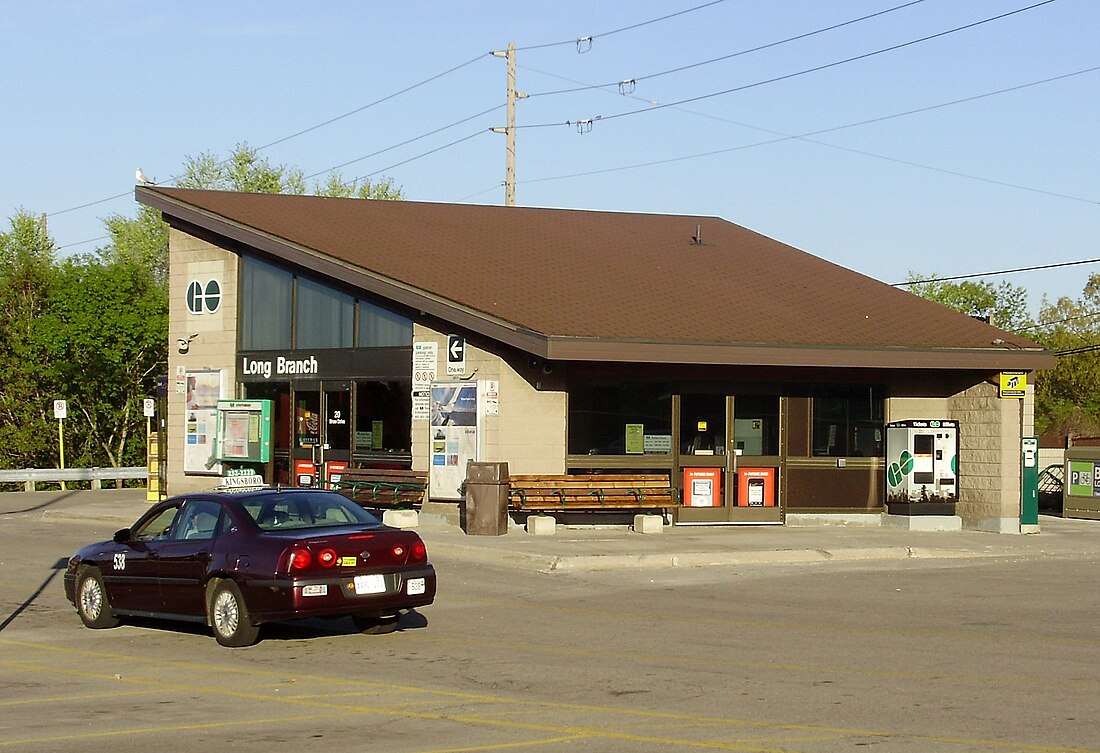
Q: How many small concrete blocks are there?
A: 3